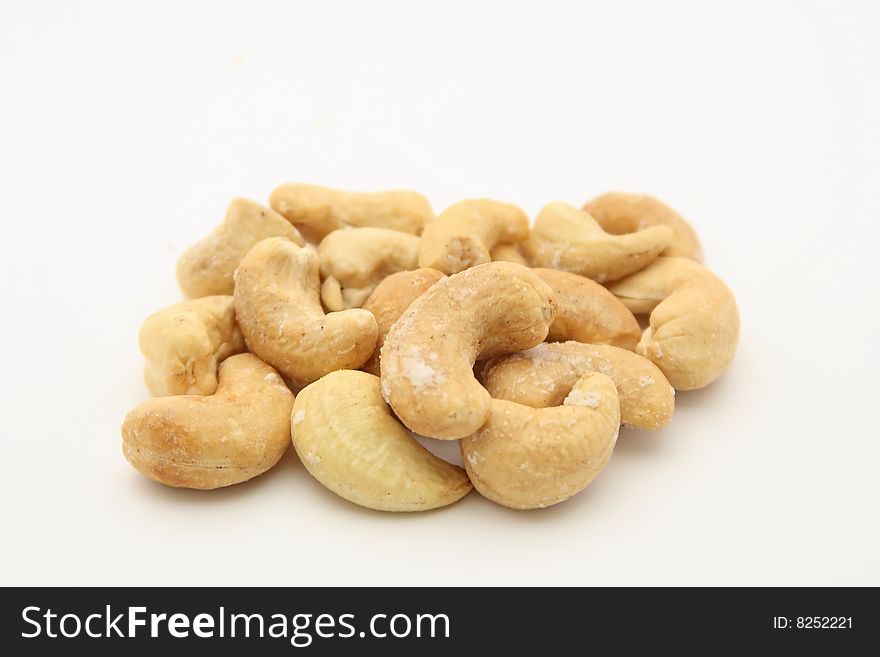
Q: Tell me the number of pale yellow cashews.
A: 1